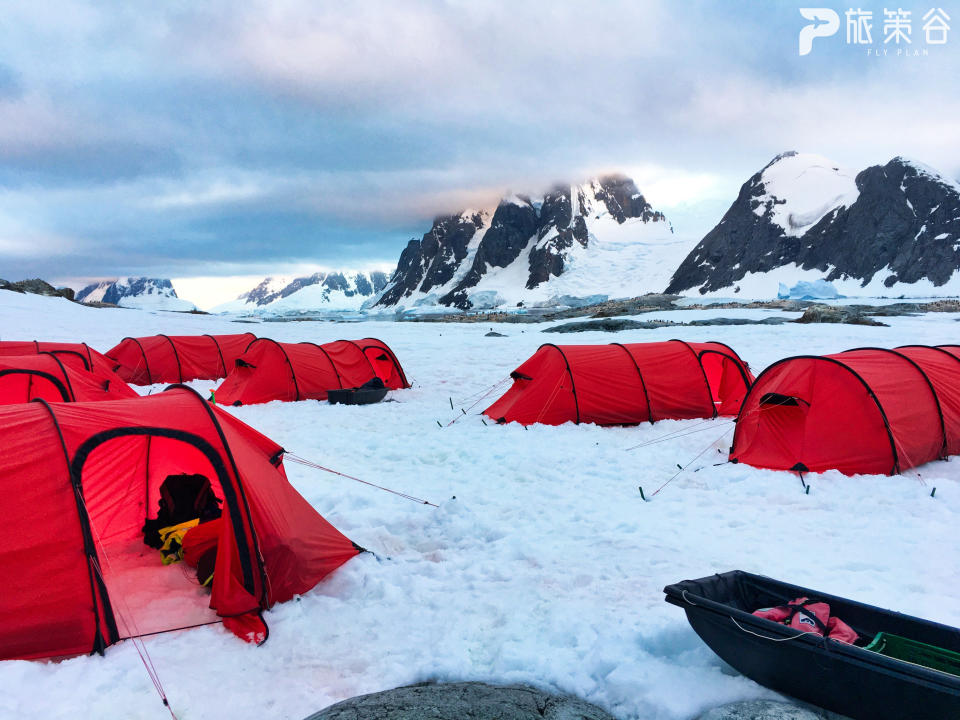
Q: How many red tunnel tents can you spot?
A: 7